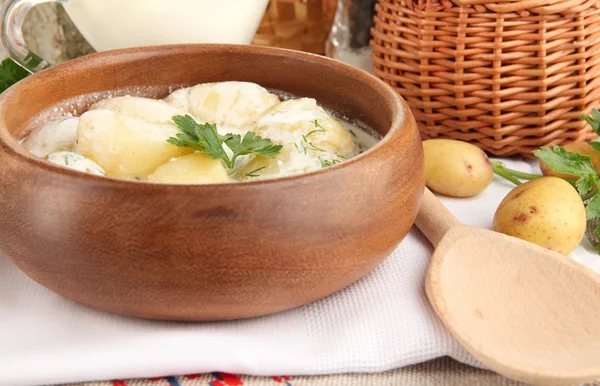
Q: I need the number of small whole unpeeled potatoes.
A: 3